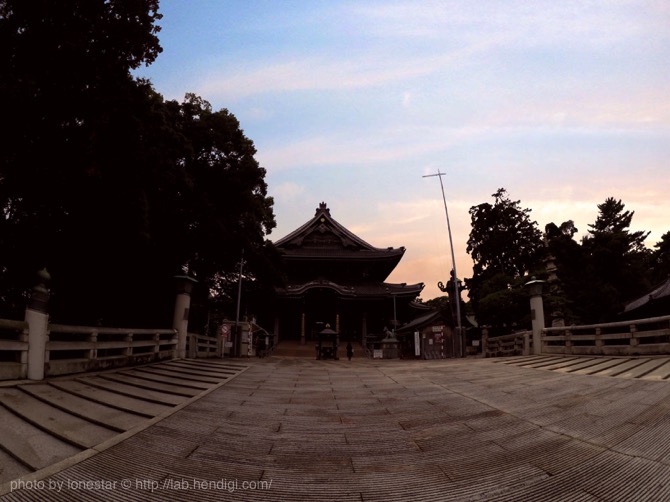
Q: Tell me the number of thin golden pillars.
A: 2